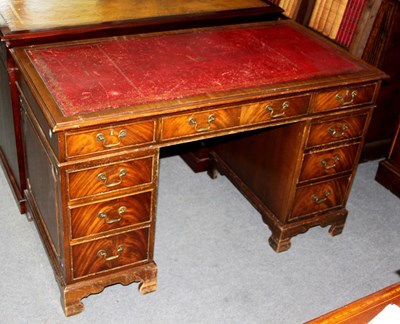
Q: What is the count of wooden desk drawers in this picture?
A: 9